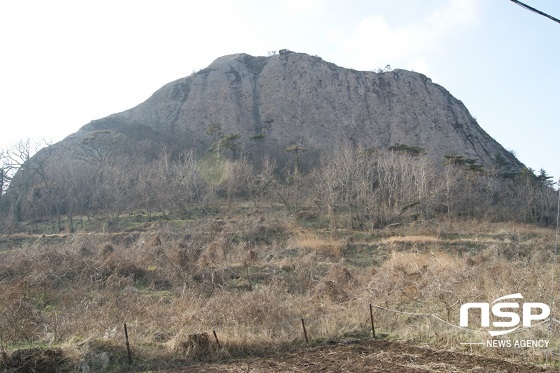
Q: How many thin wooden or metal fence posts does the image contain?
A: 4